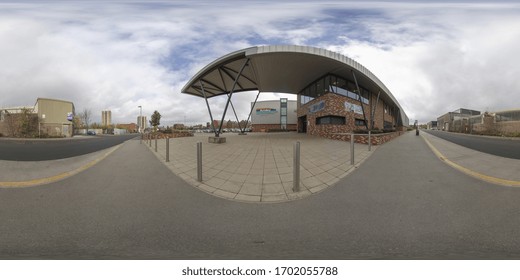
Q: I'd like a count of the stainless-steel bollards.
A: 8